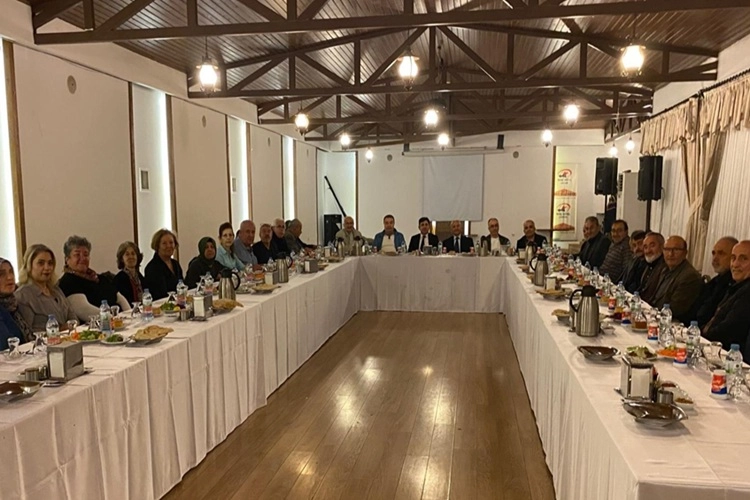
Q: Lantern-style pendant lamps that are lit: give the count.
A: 12